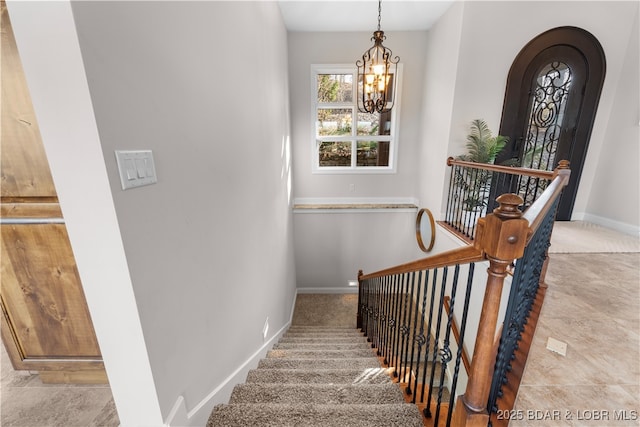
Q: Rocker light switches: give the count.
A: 3